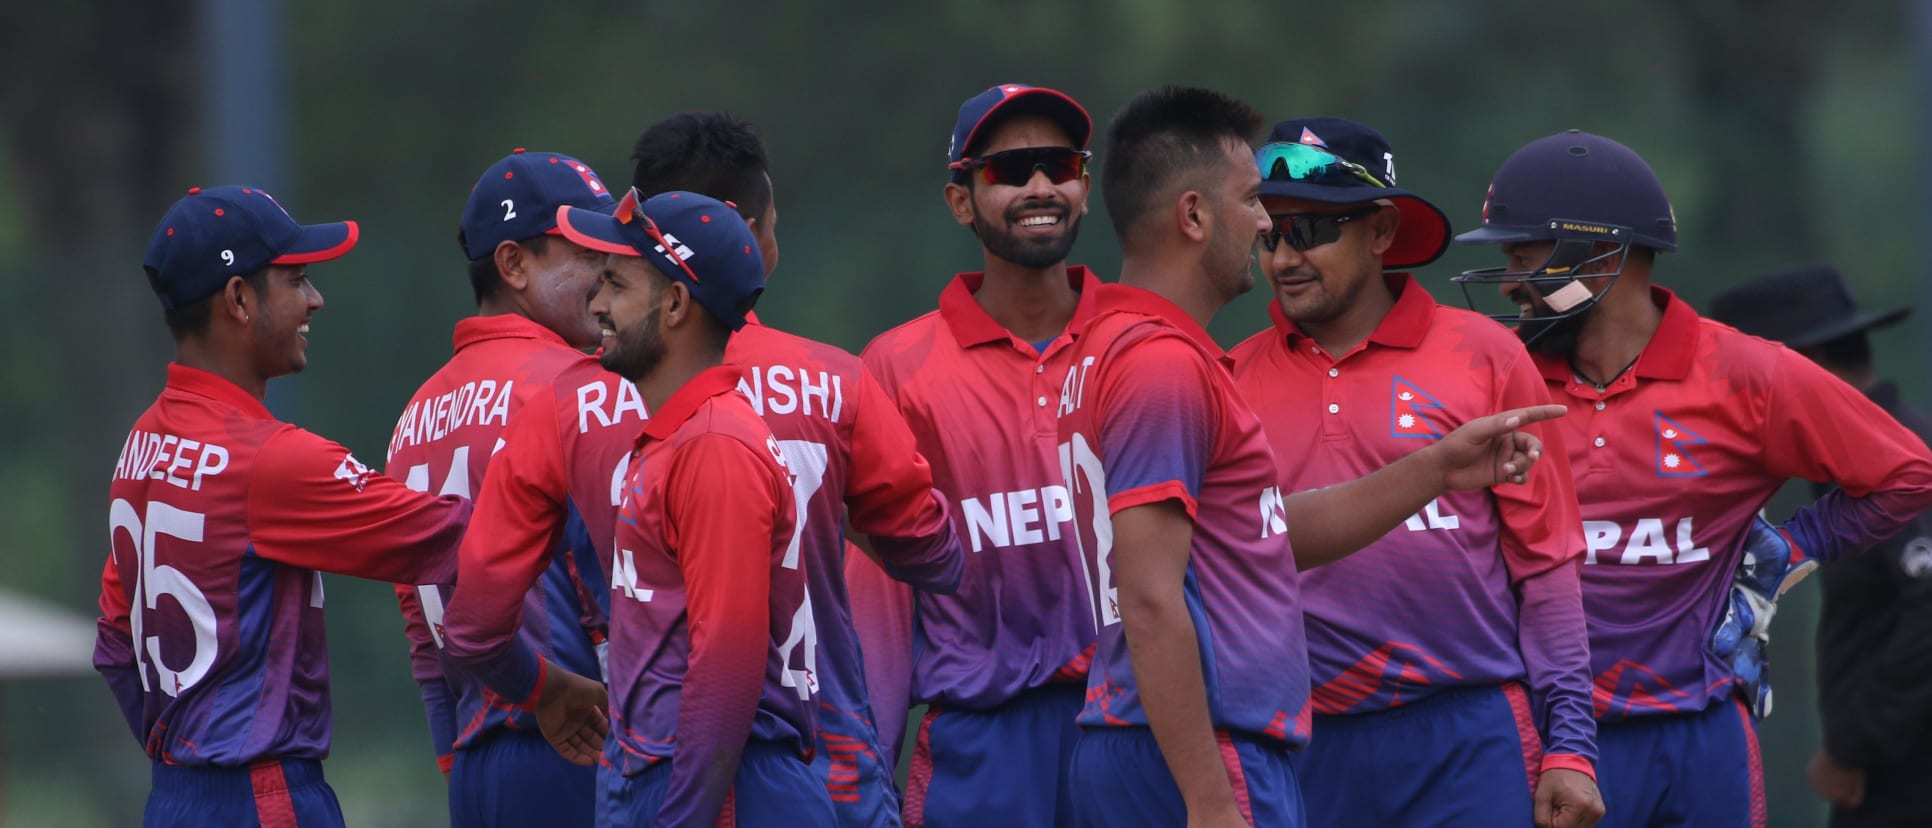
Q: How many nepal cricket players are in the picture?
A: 8